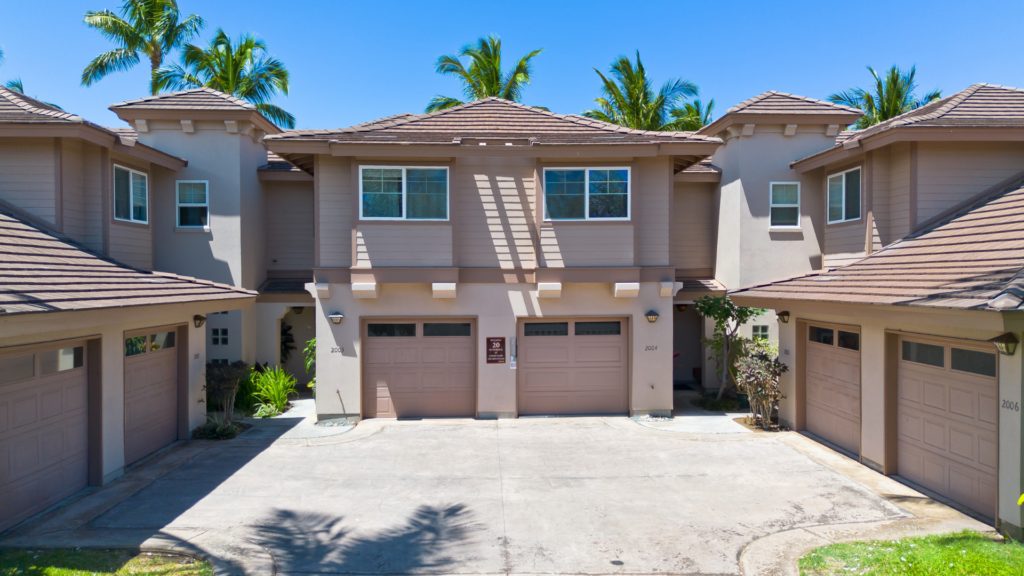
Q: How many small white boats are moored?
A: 0